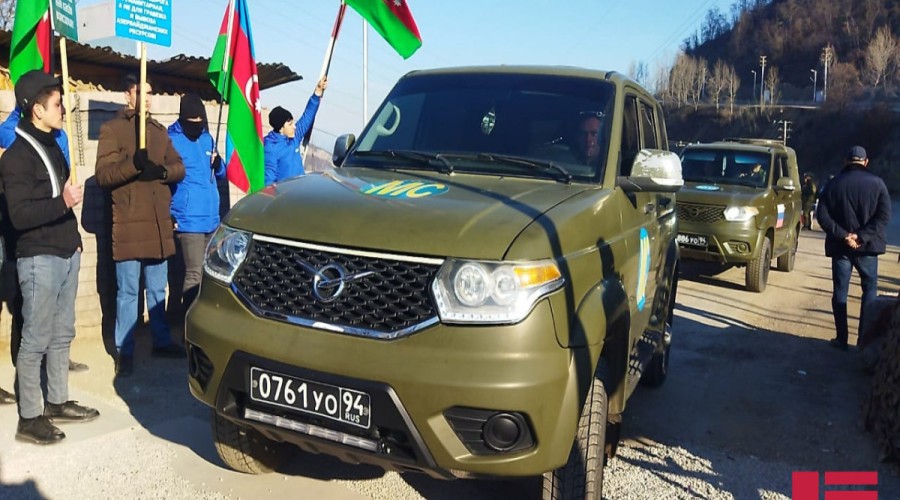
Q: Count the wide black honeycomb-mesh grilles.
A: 2